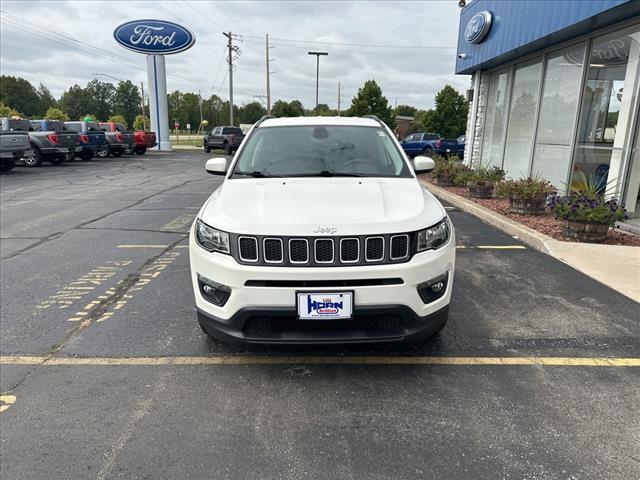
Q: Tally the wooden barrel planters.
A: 4